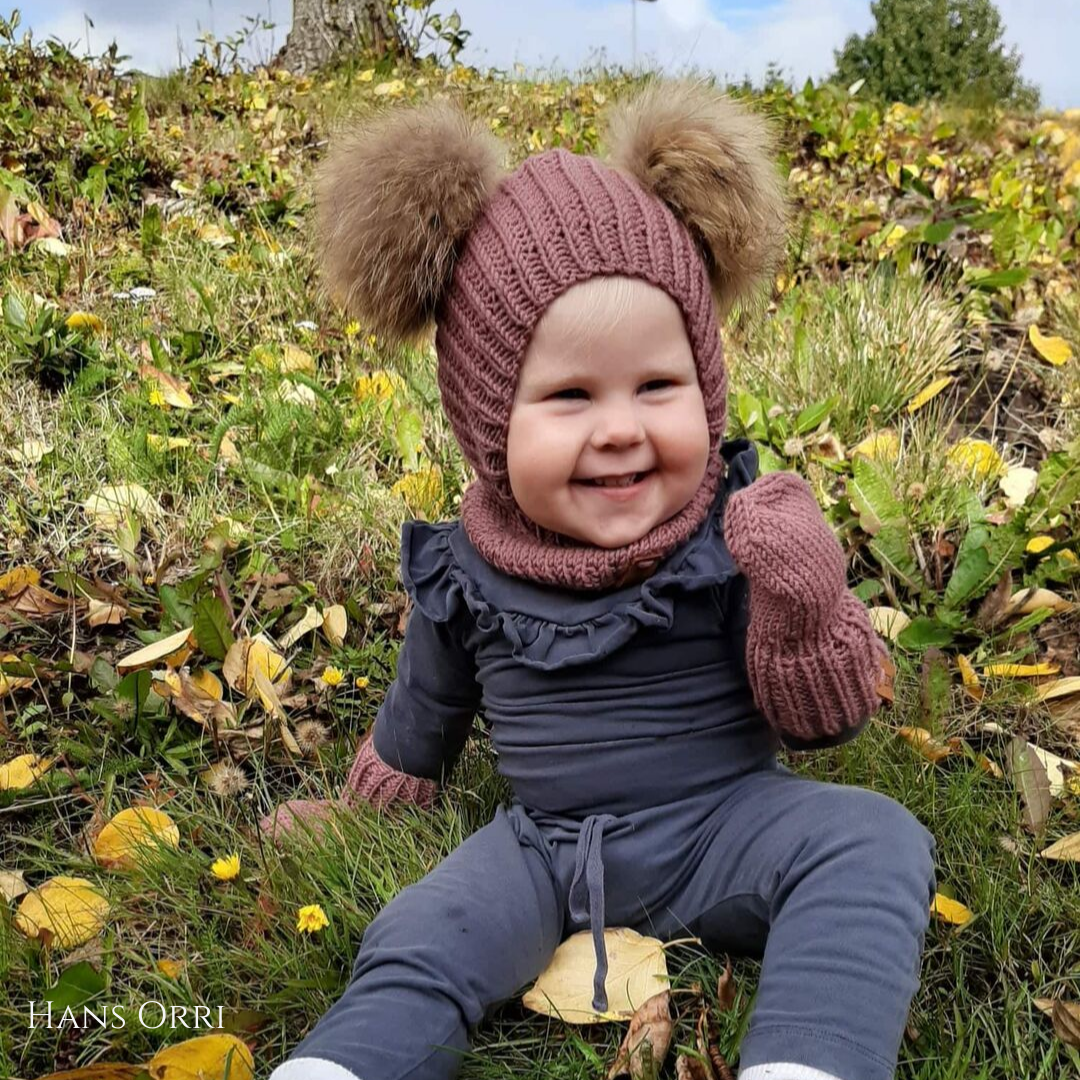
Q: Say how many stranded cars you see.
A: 0